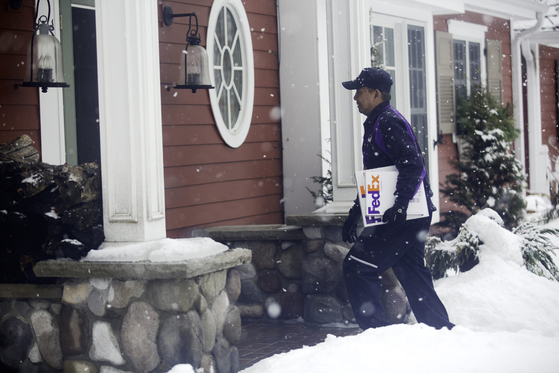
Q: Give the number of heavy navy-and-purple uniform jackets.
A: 1